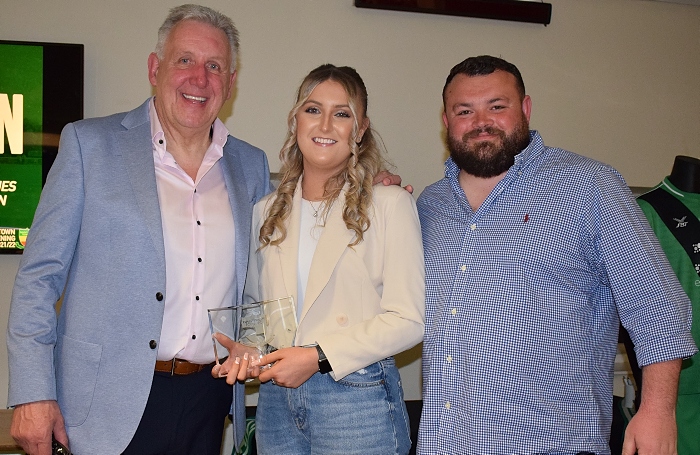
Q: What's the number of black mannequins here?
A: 1